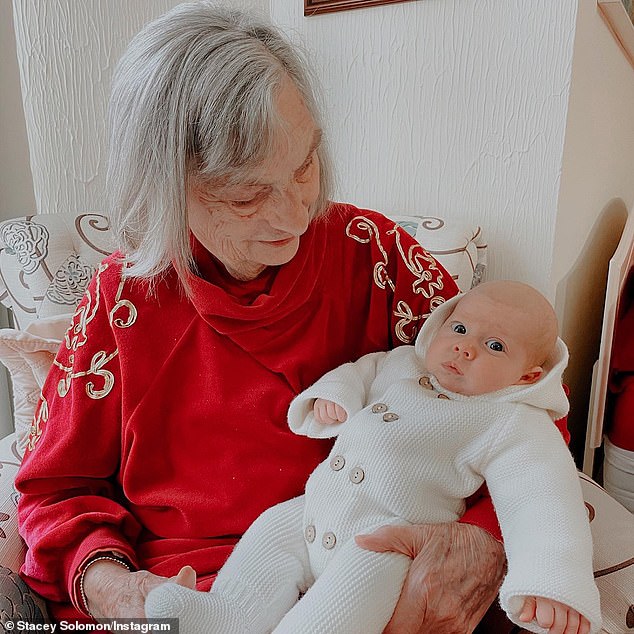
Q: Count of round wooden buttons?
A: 8